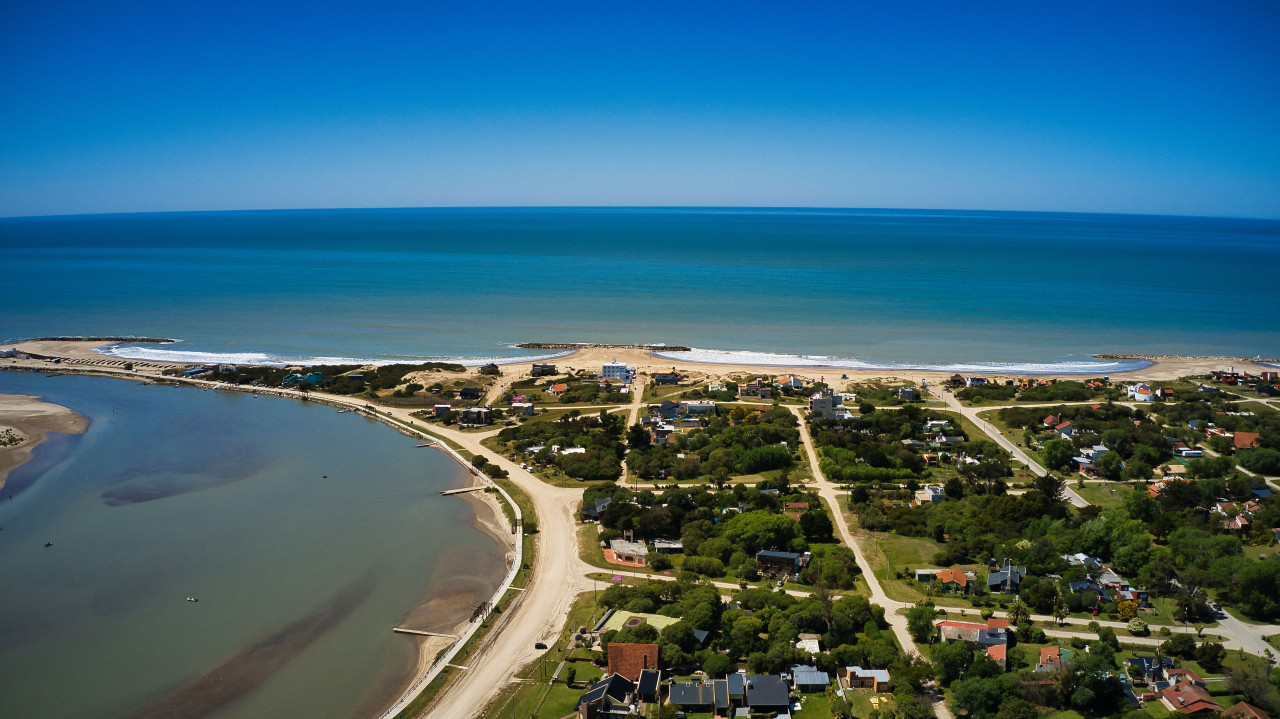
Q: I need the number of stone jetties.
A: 3